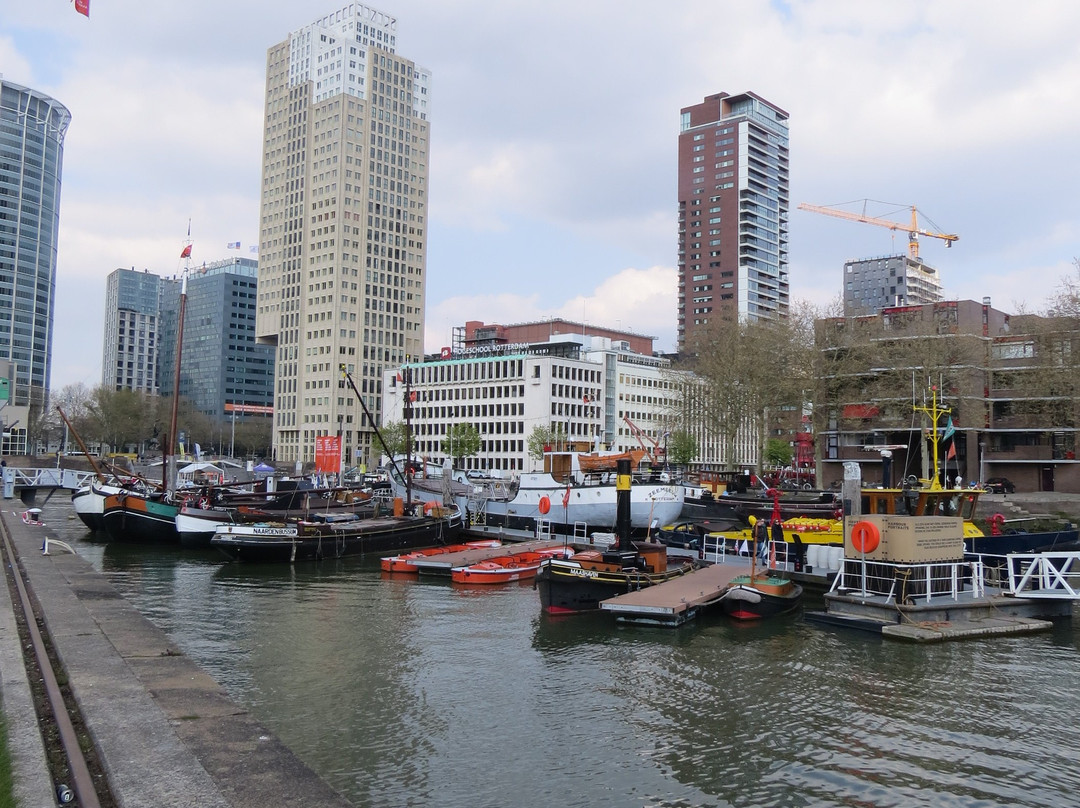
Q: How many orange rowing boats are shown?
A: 2